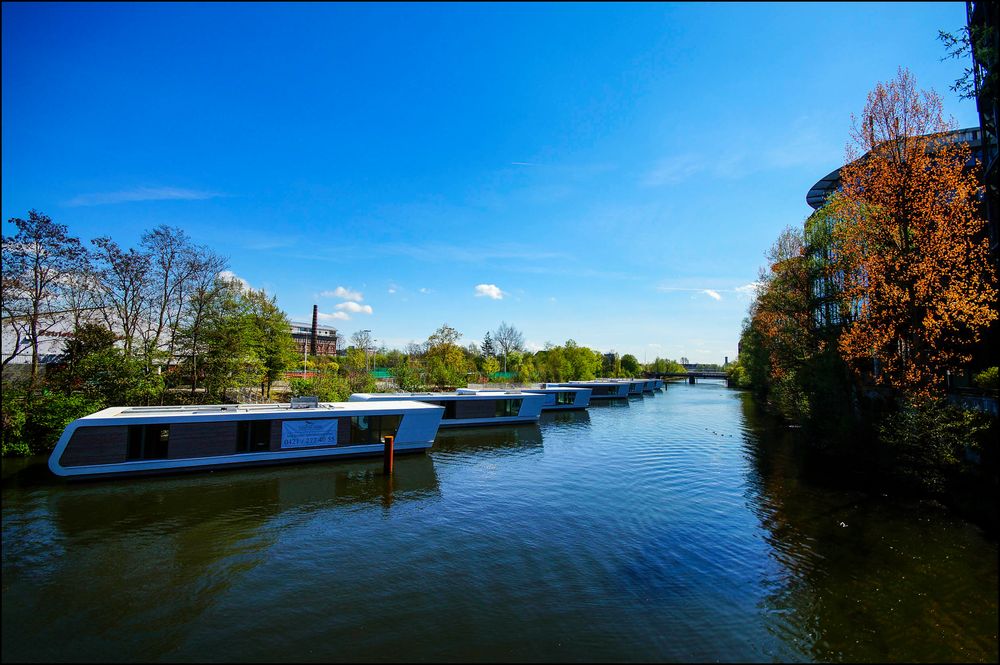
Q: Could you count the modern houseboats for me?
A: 7